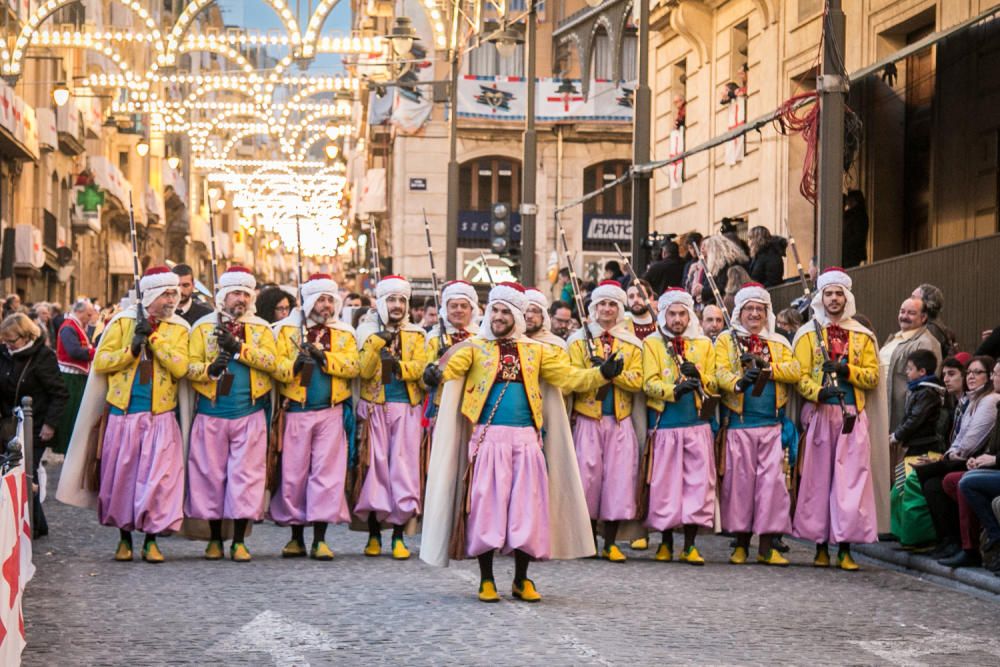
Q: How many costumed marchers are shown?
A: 11